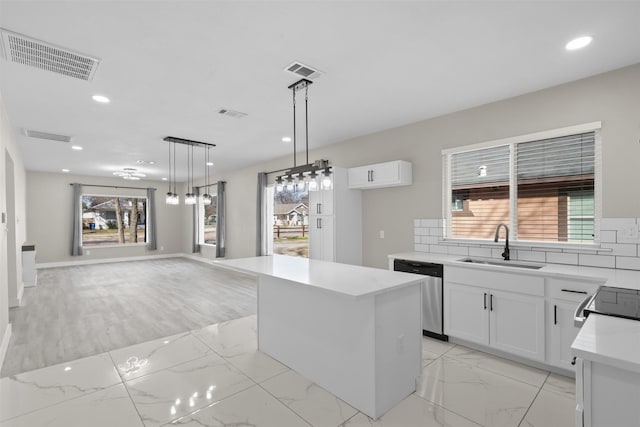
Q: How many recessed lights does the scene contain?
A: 7